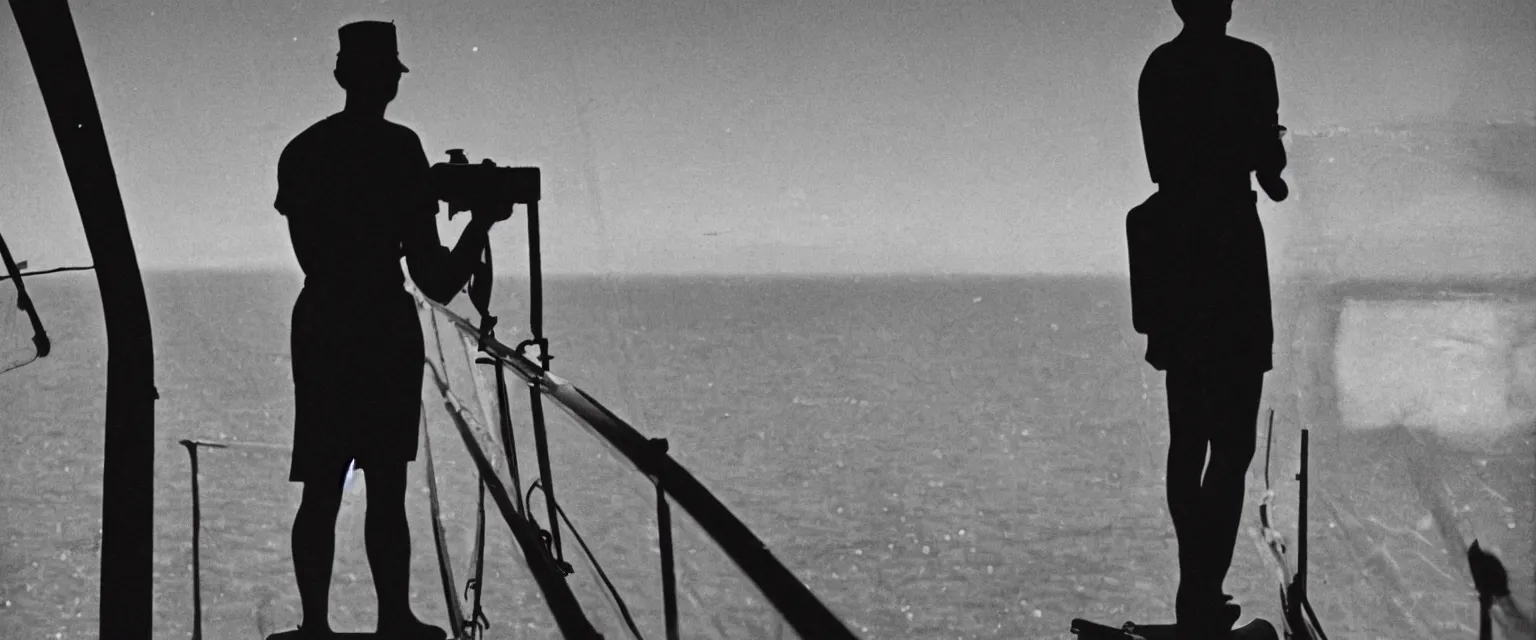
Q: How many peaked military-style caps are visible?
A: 1